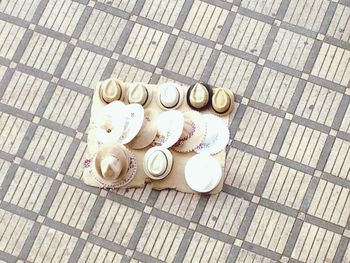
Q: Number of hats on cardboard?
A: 14